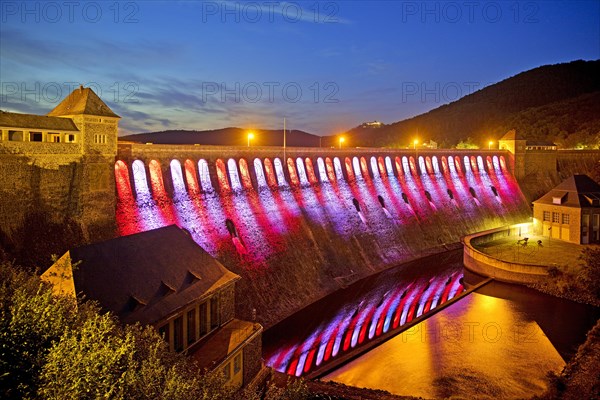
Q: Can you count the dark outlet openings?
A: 8